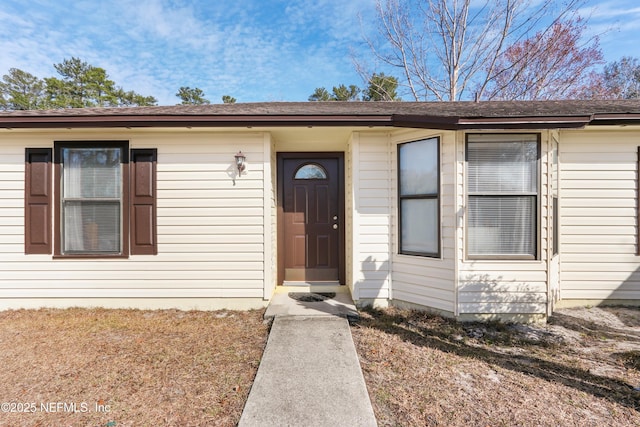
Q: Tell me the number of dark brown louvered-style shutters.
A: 2